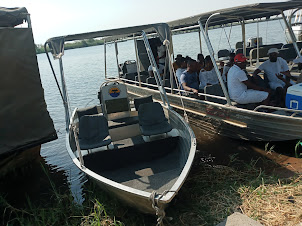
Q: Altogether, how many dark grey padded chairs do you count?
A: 4